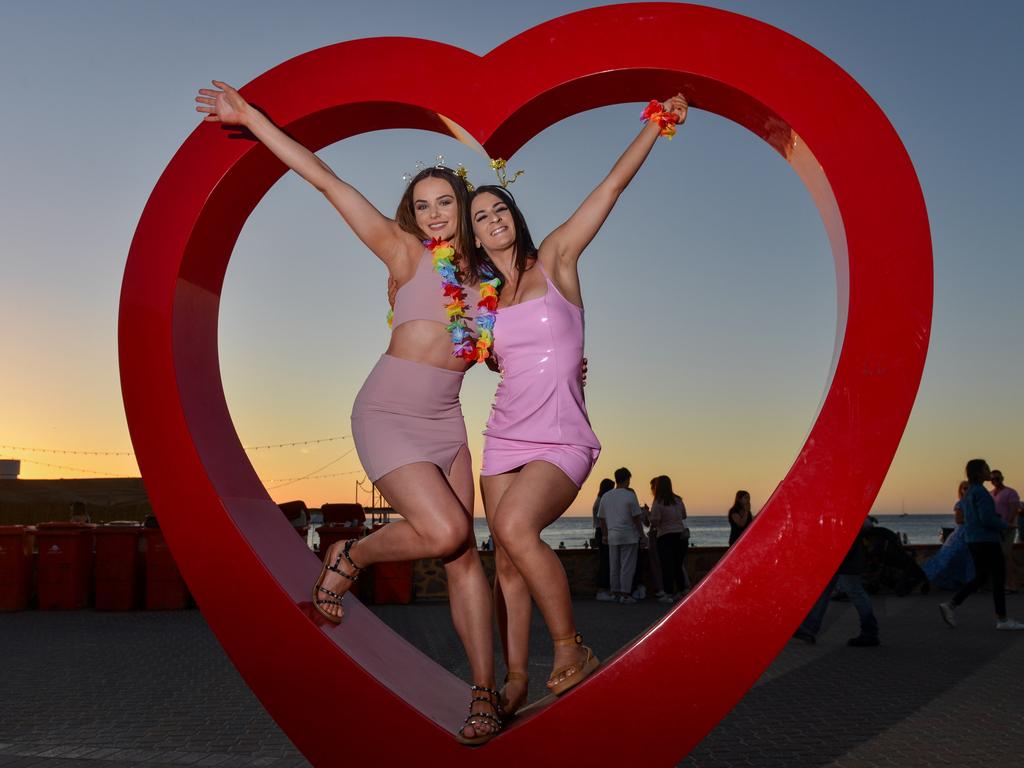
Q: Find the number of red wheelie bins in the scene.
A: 7